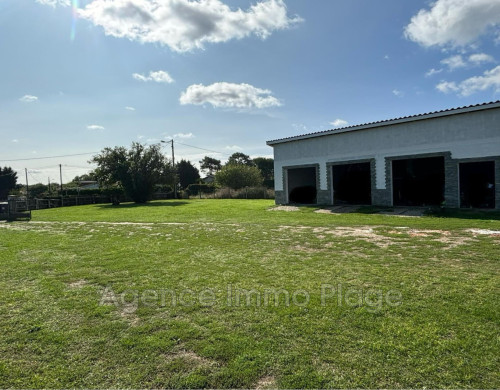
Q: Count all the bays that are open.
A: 4